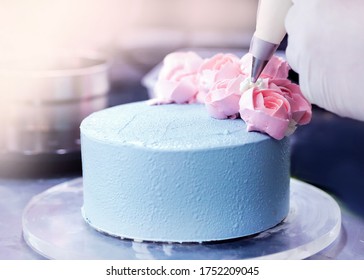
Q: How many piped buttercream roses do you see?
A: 6